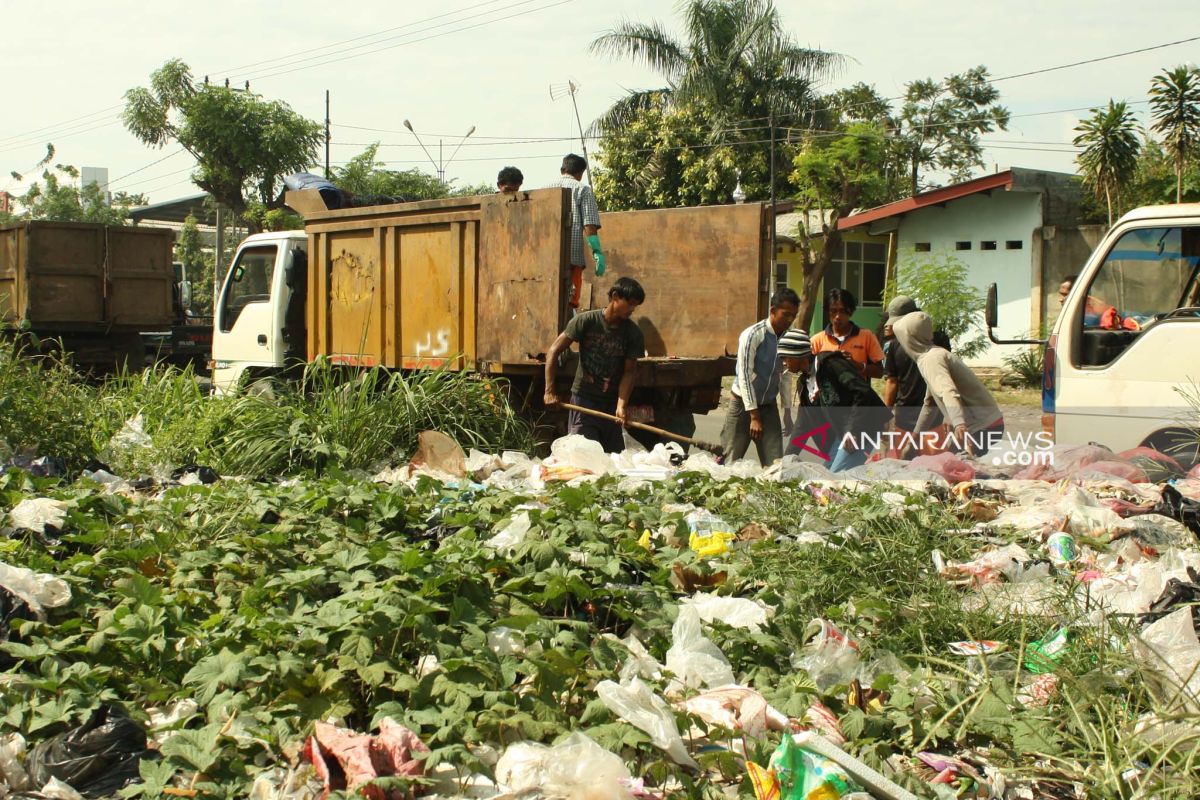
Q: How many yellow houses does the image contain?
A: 1